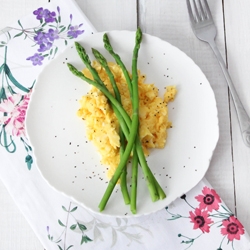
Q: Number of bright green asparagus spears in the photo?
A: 5